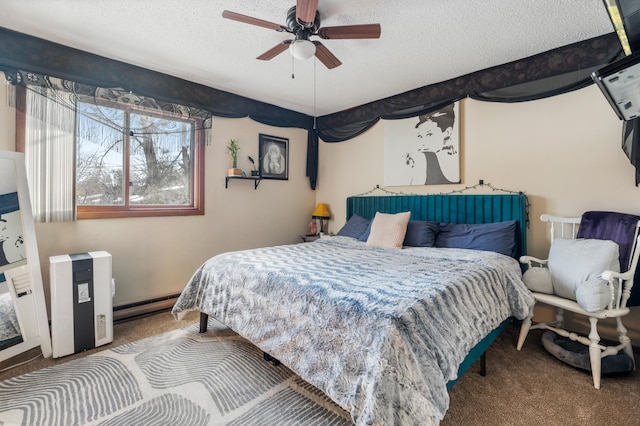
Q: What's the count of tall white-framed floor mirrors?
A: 1